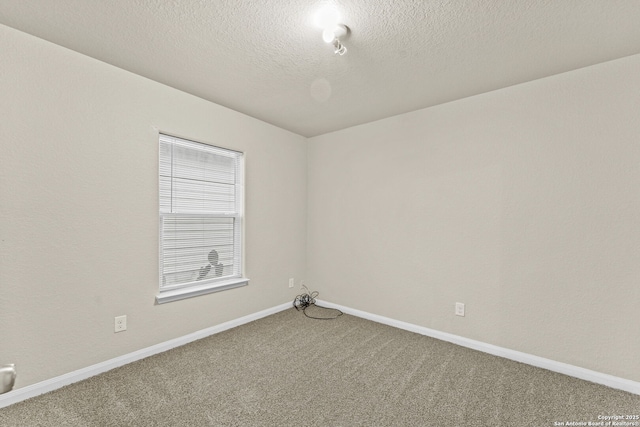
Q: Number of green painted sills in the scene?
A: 0